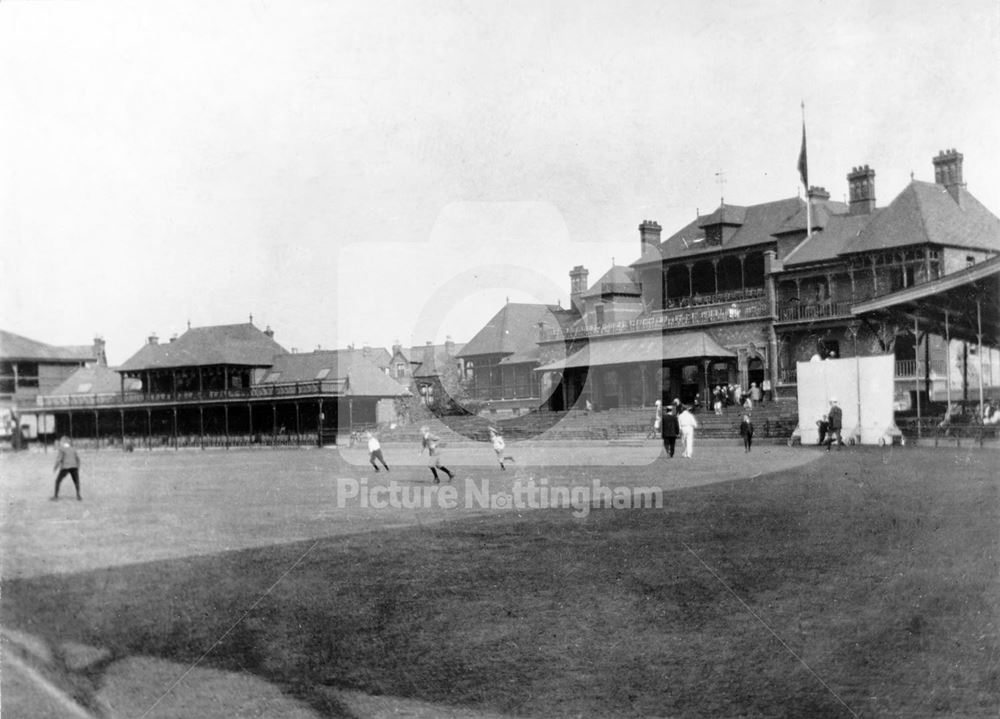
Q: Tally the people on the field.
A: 9